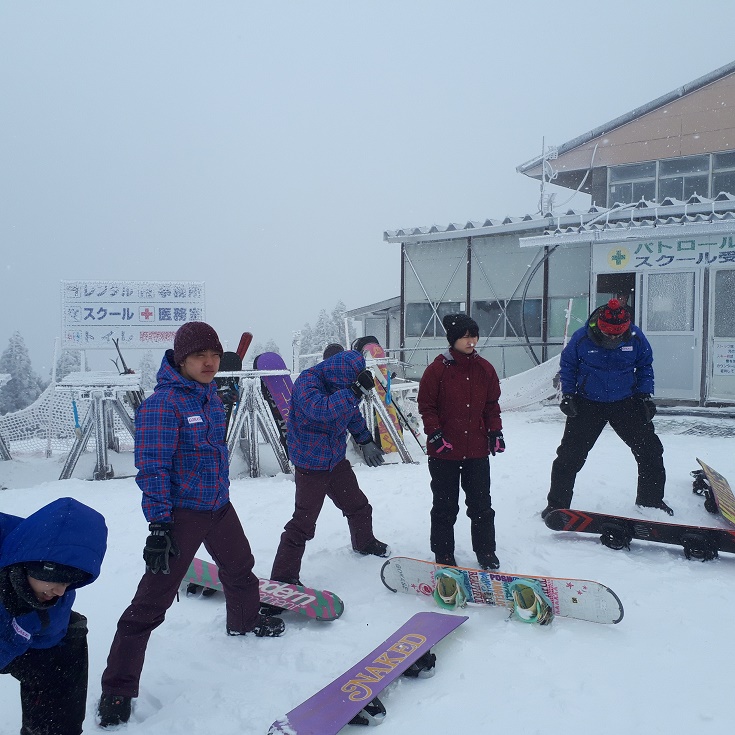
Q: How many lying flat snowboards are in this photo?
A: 5